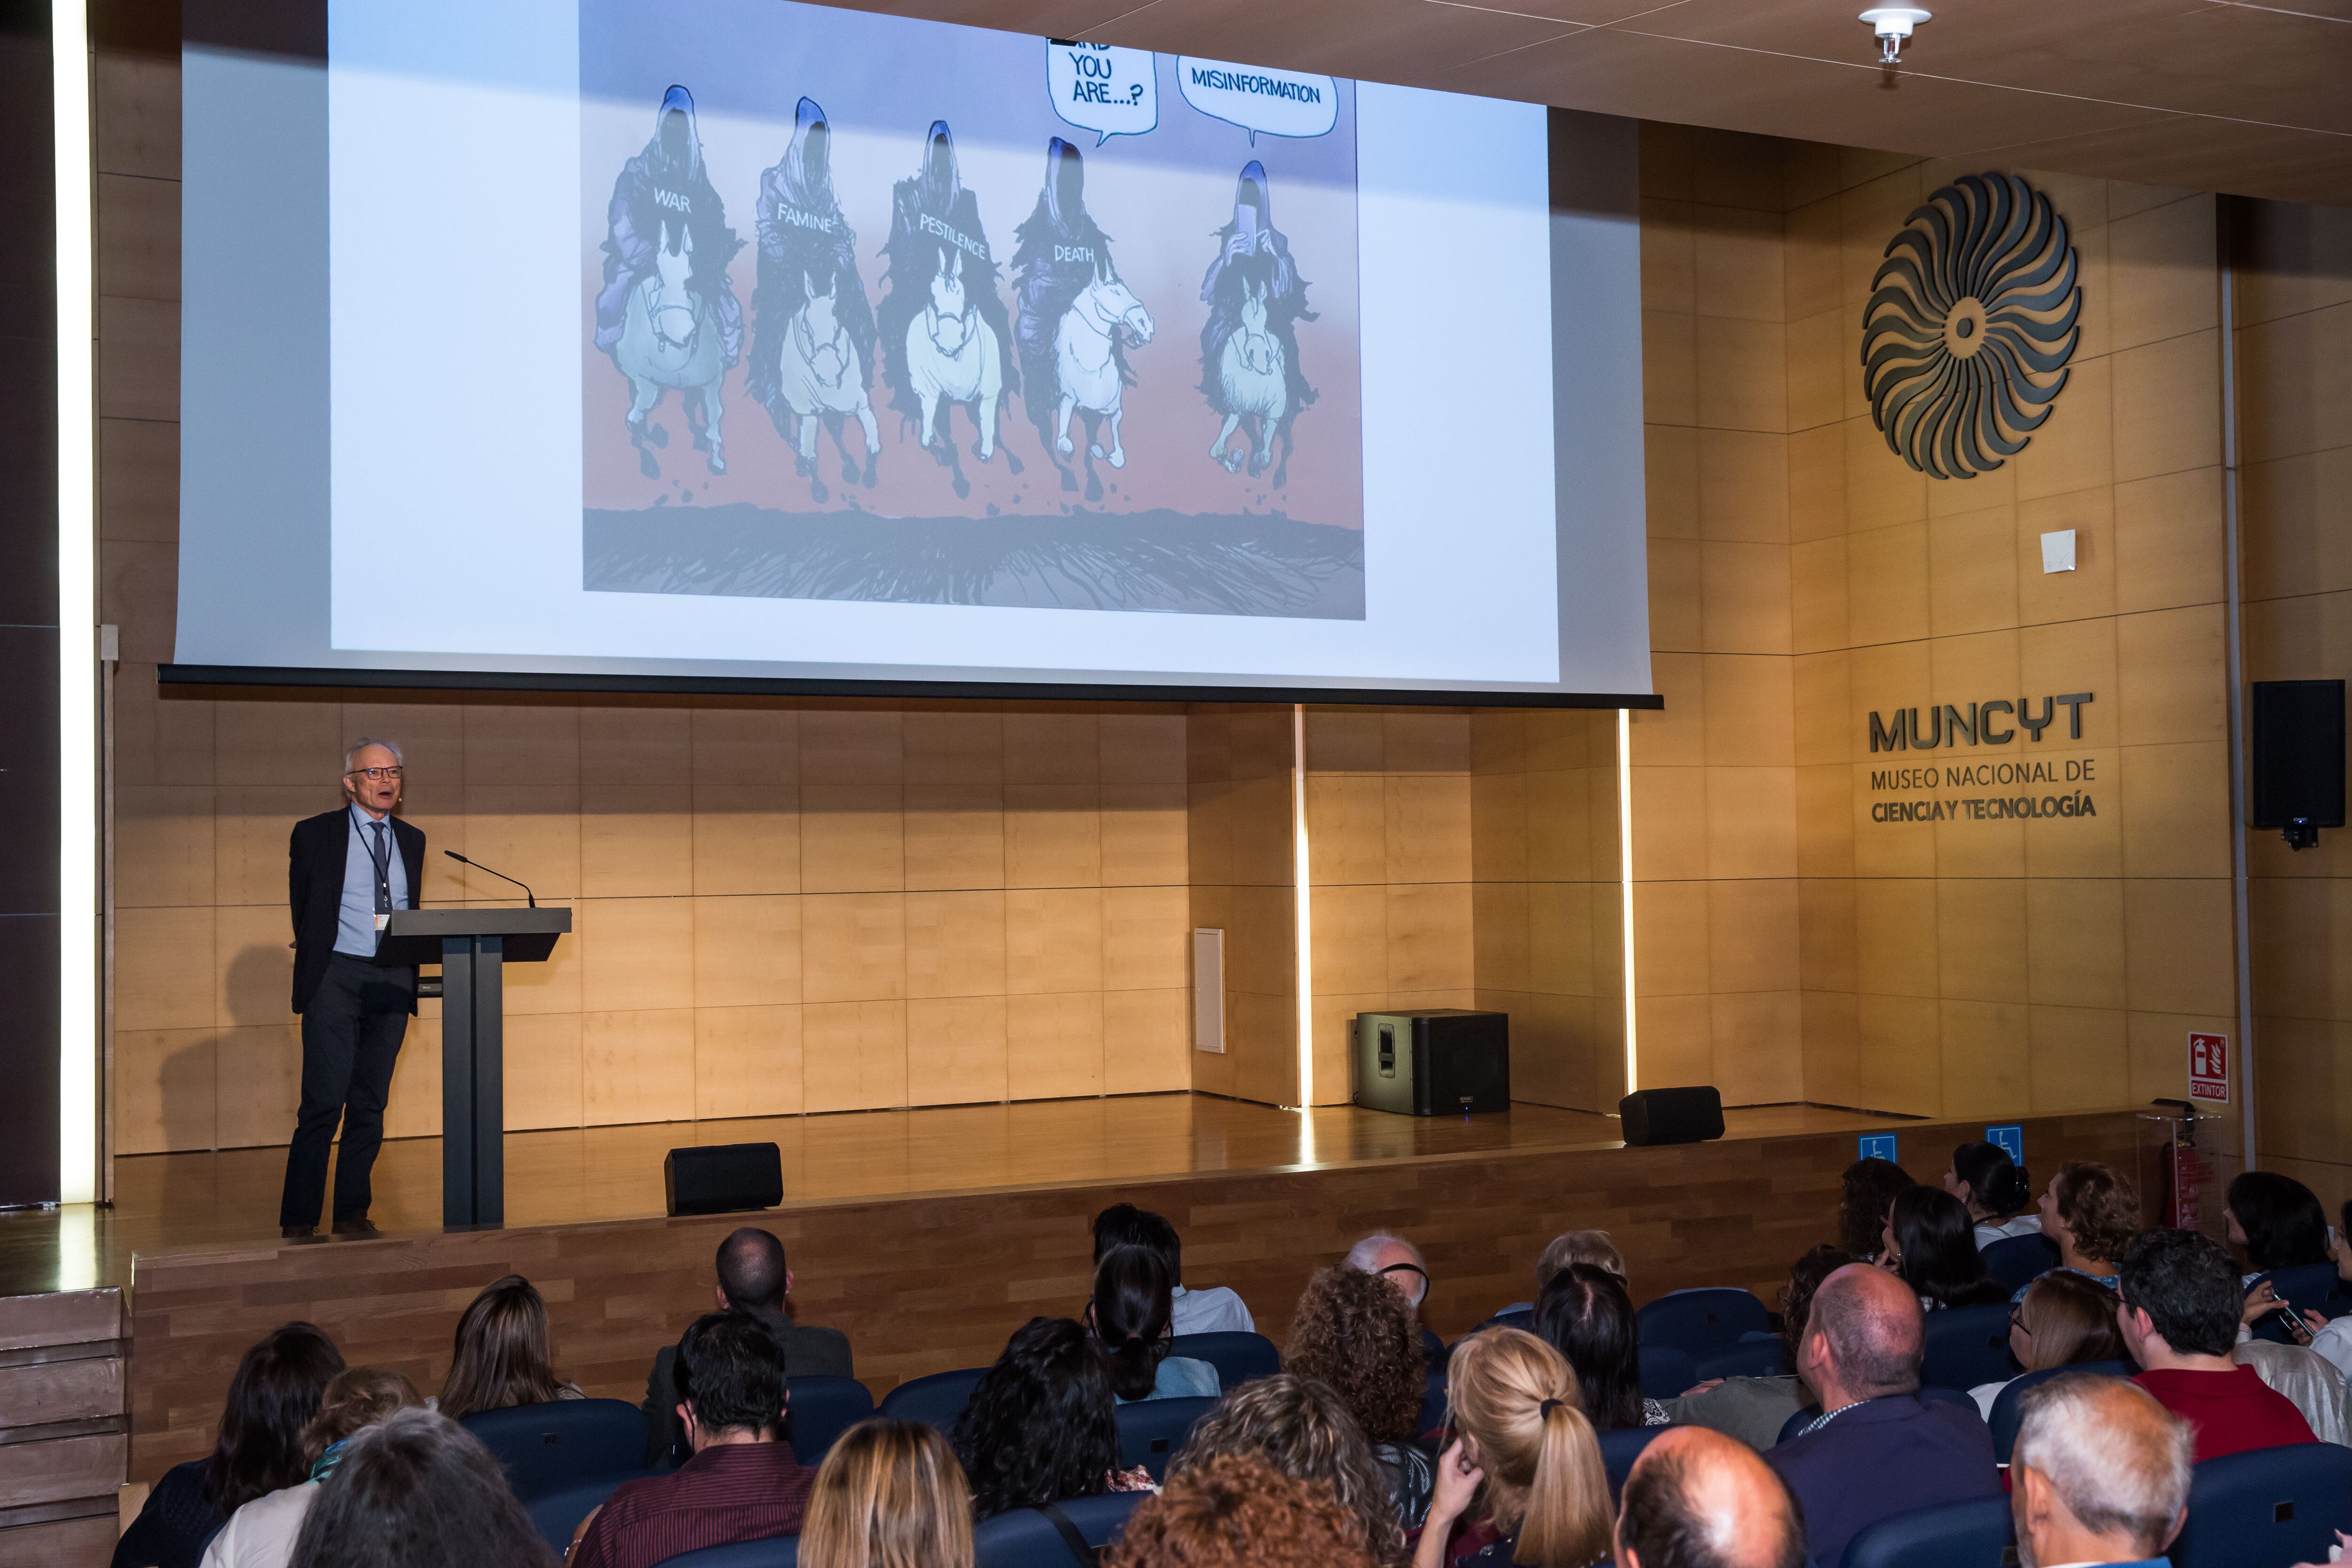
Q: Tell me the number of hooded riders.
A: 5